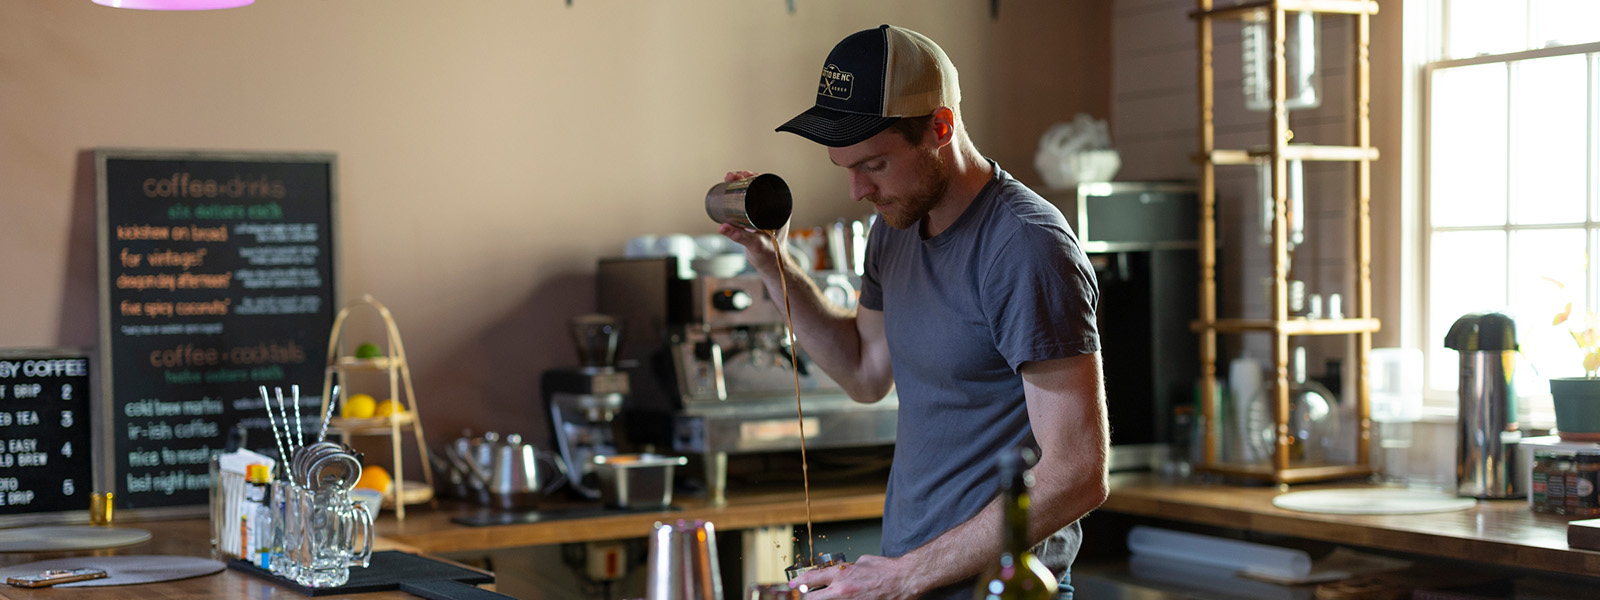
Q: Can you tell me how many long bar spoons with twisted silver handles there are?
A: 4